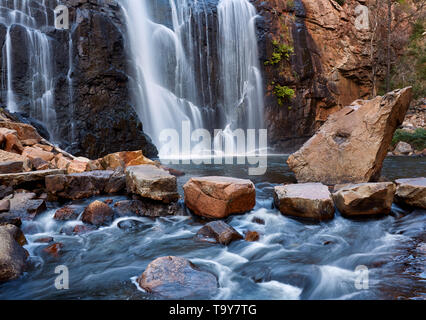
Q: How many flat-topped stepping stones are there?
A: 5